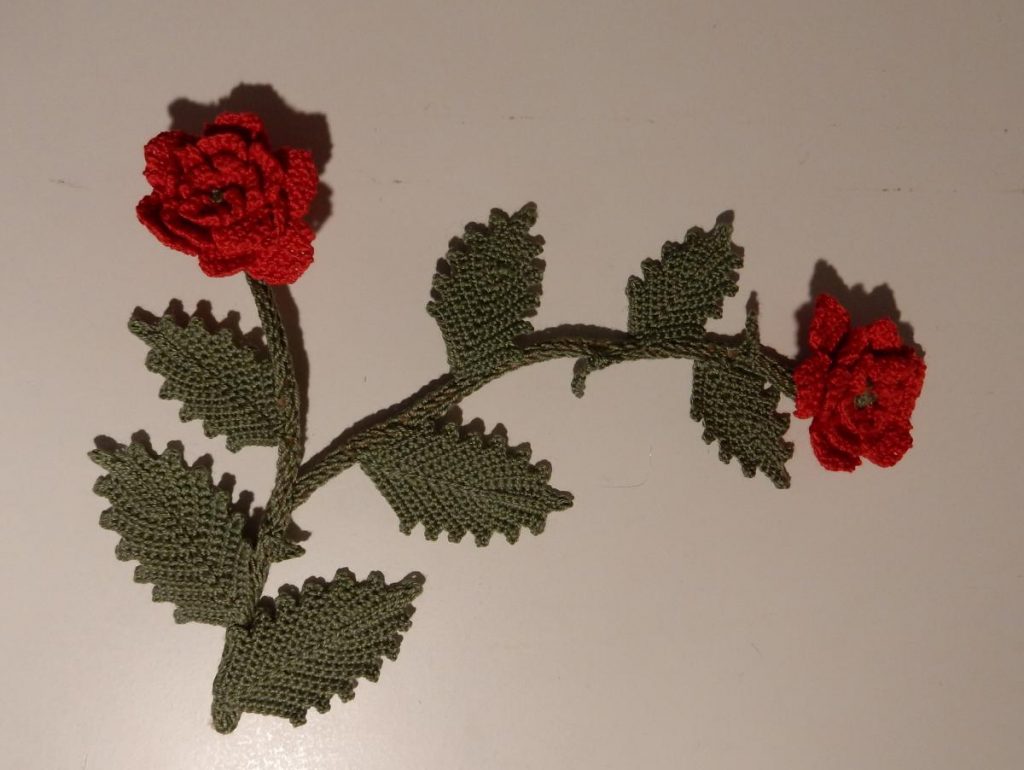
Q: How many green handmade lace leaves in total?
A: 7